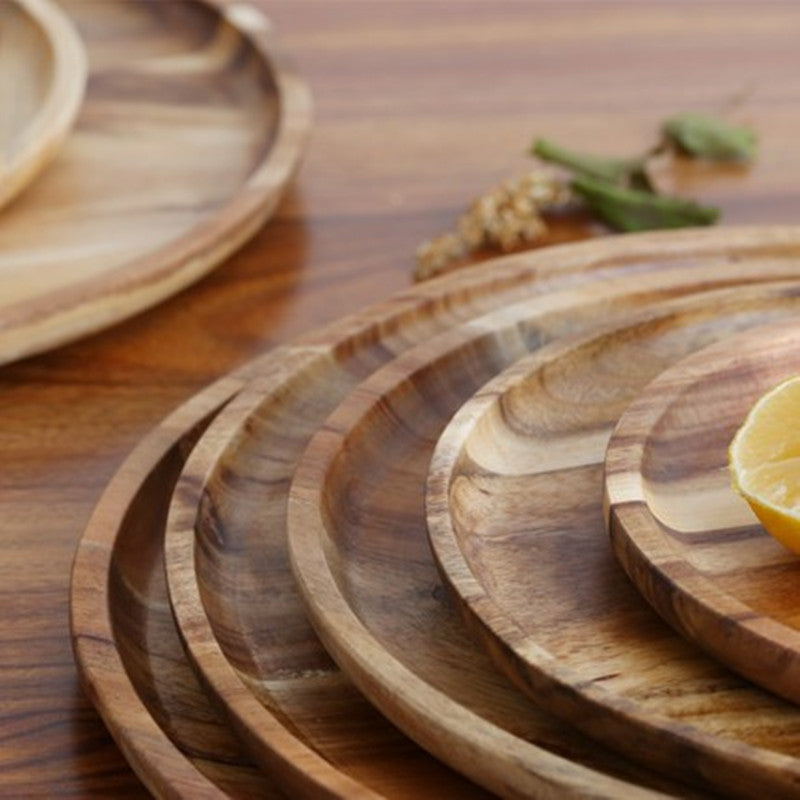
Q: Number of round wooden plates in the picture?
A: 7